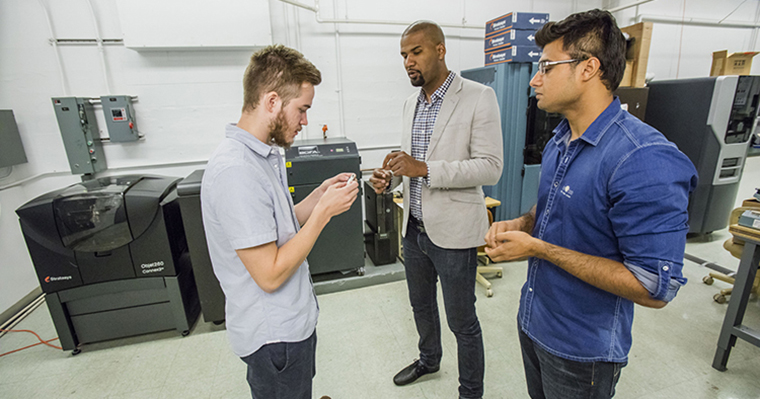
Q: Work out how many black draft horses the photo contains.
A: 0